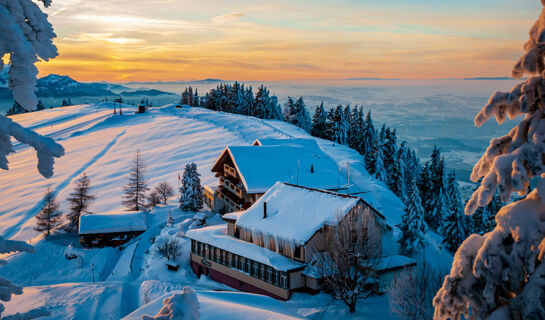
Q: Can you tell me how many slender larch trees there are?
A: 3